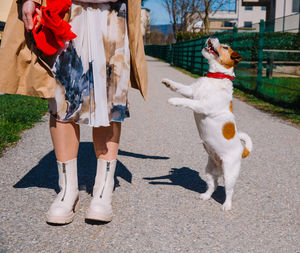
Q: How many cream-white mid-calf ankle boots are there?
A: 2